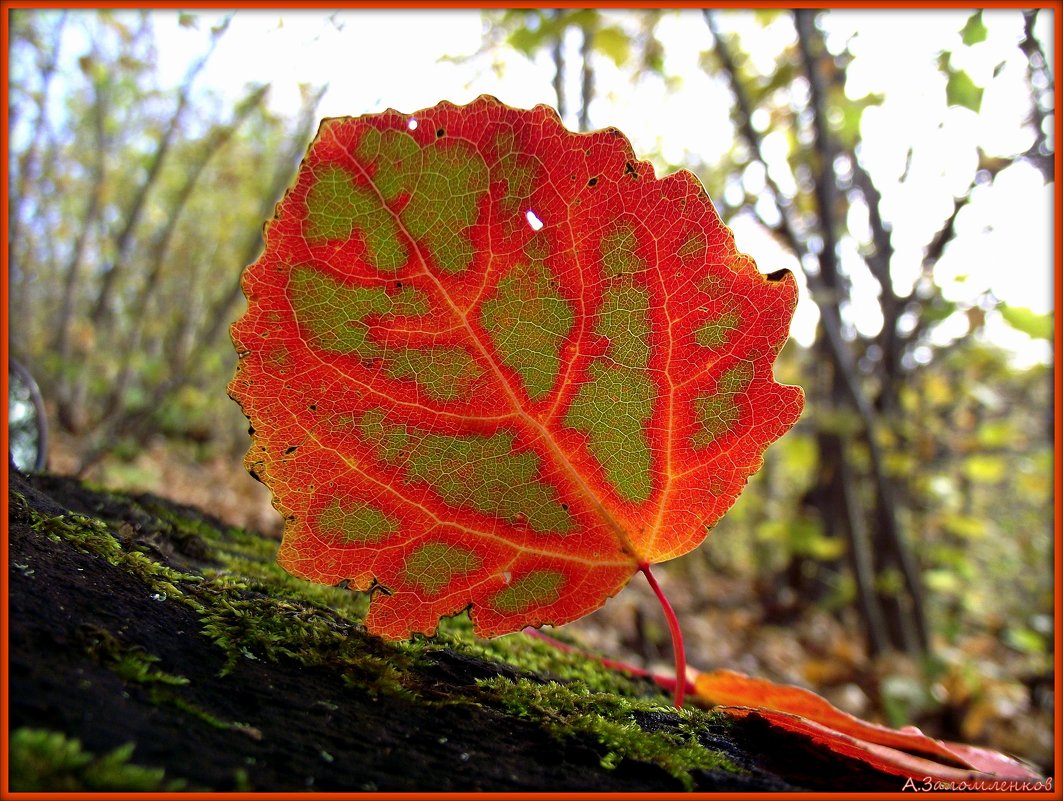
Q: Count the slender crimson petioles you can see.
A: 2